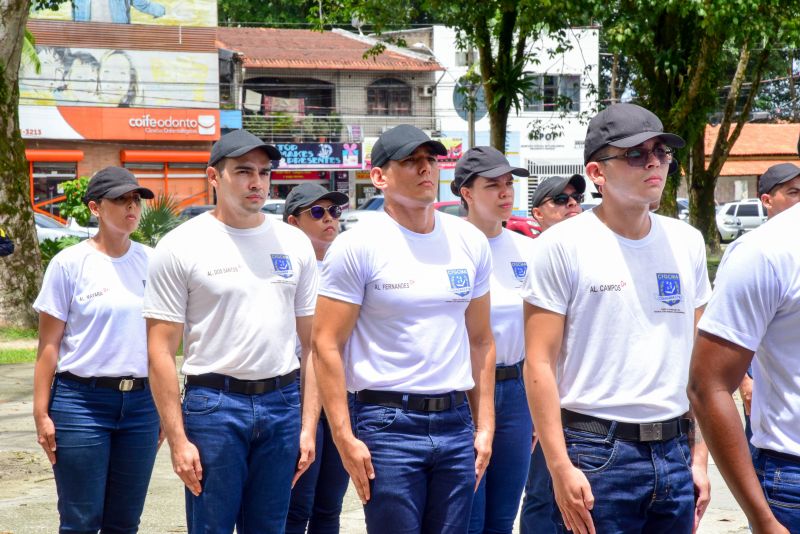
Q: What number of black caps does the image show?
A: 8